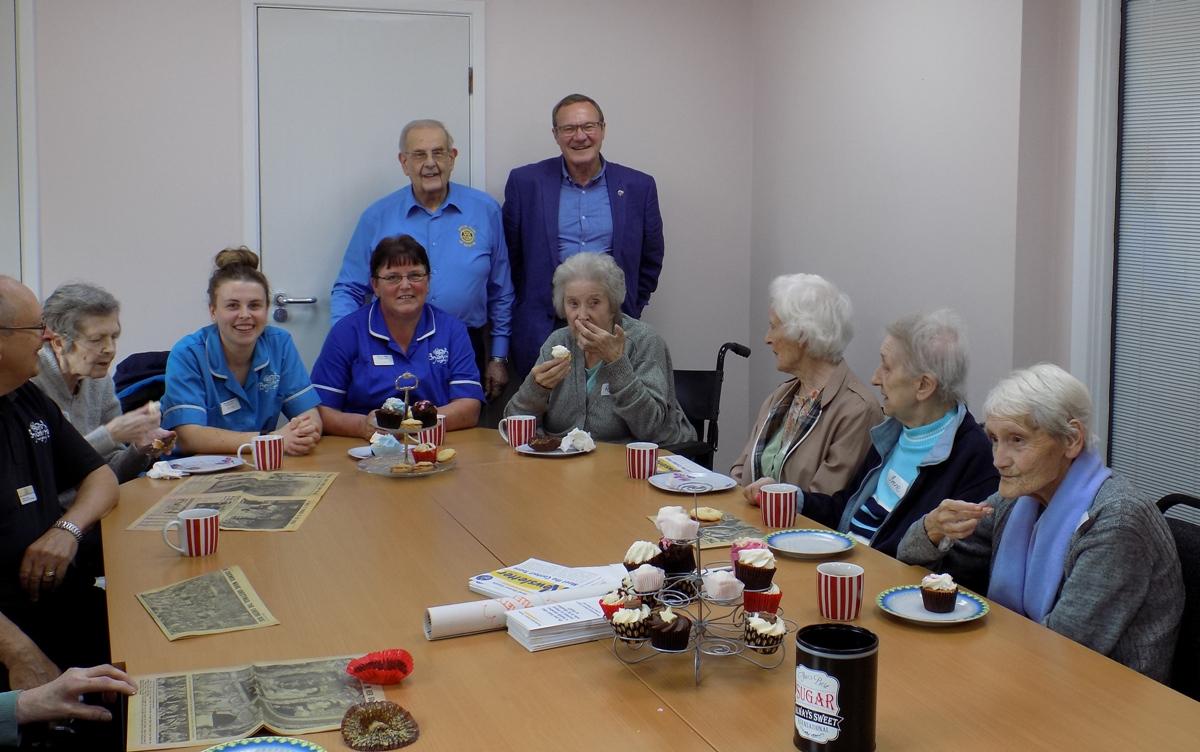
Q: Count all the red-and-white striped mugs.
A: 7